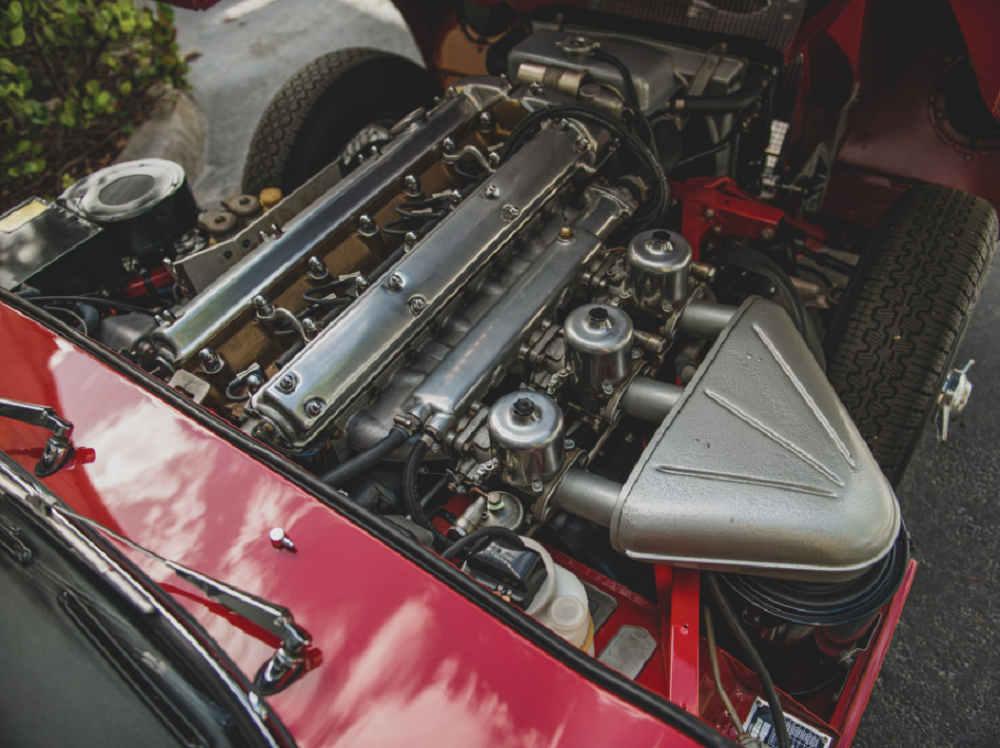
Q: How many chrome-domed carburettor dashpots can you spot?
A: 3